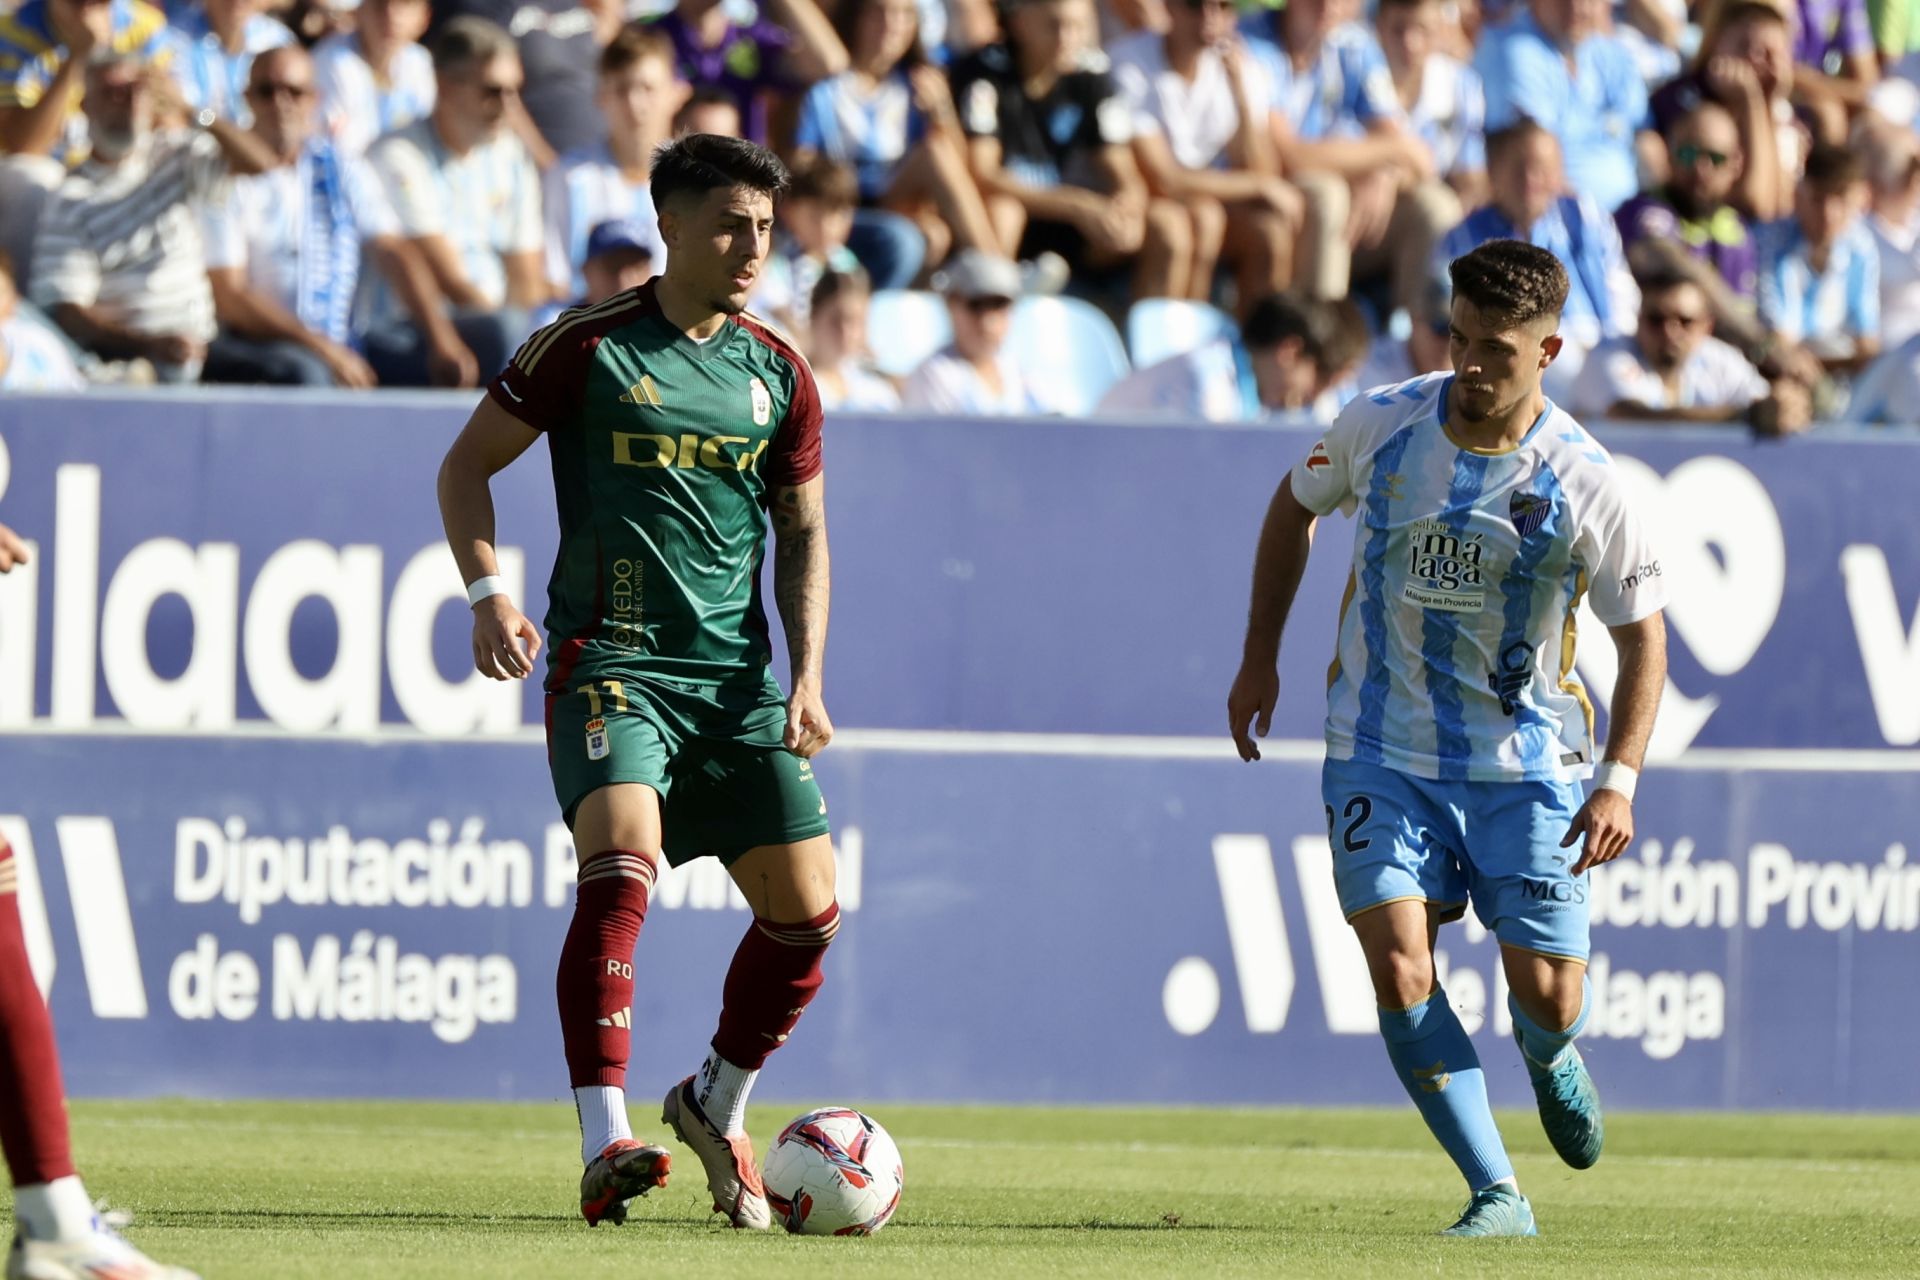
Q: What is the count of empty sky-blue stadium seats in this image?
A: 3